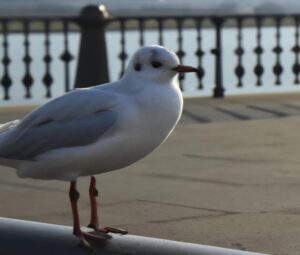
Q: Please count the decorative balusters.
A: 13